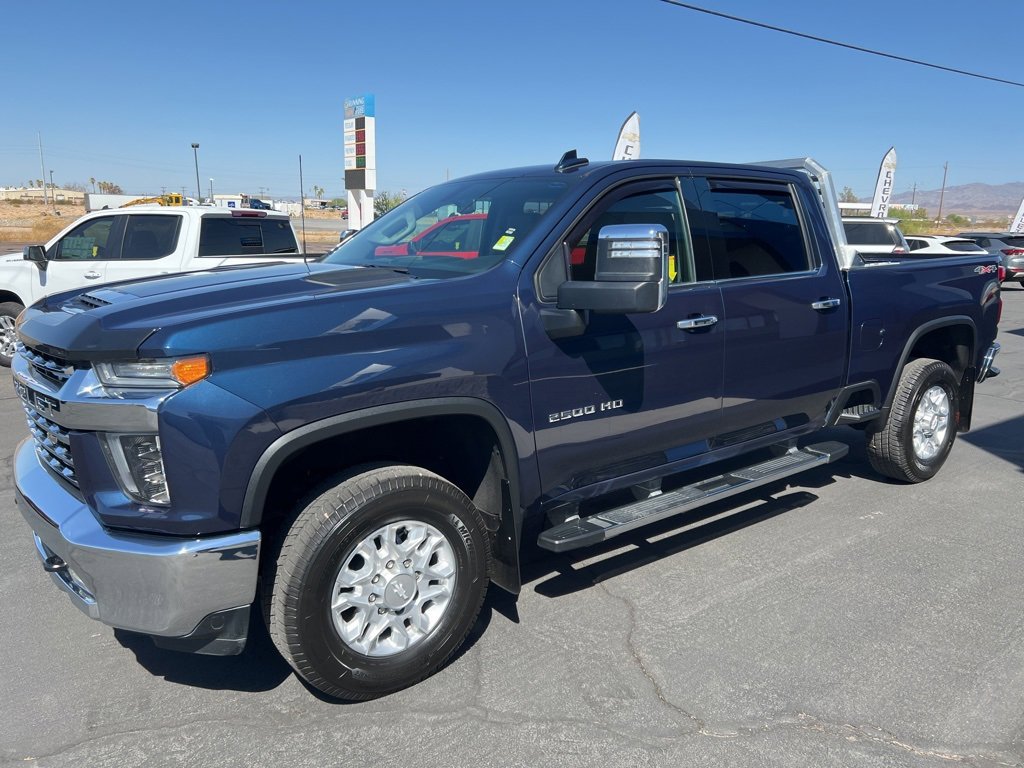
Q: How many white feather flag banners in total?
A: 3